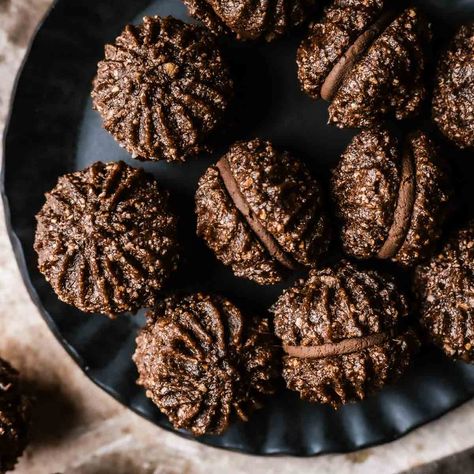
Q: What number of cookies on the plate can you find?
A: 10